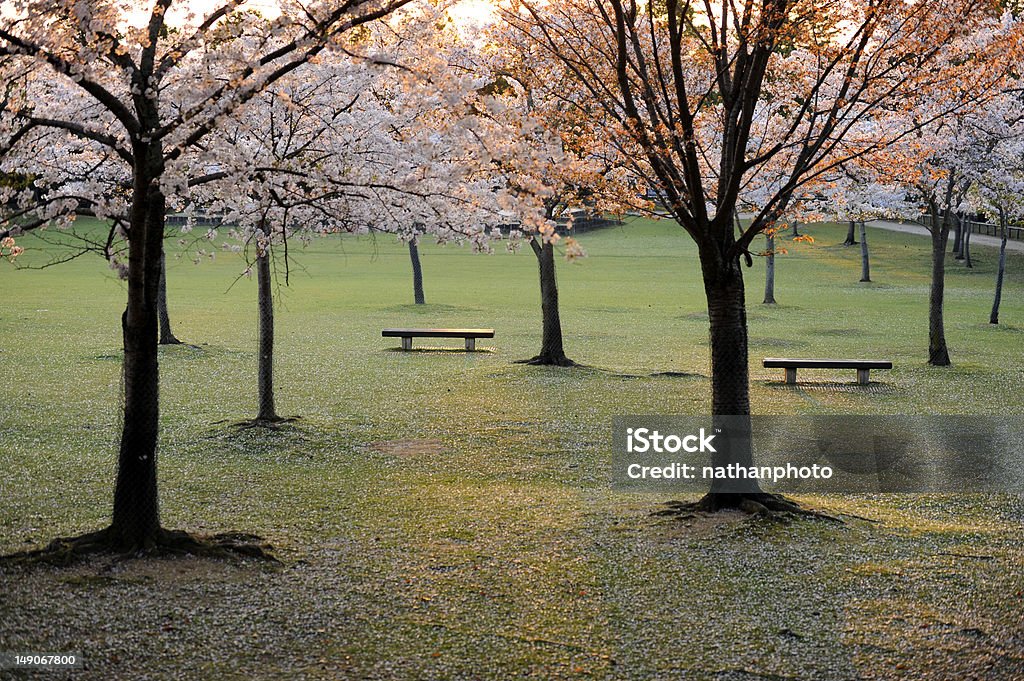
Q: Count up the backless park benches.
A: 2